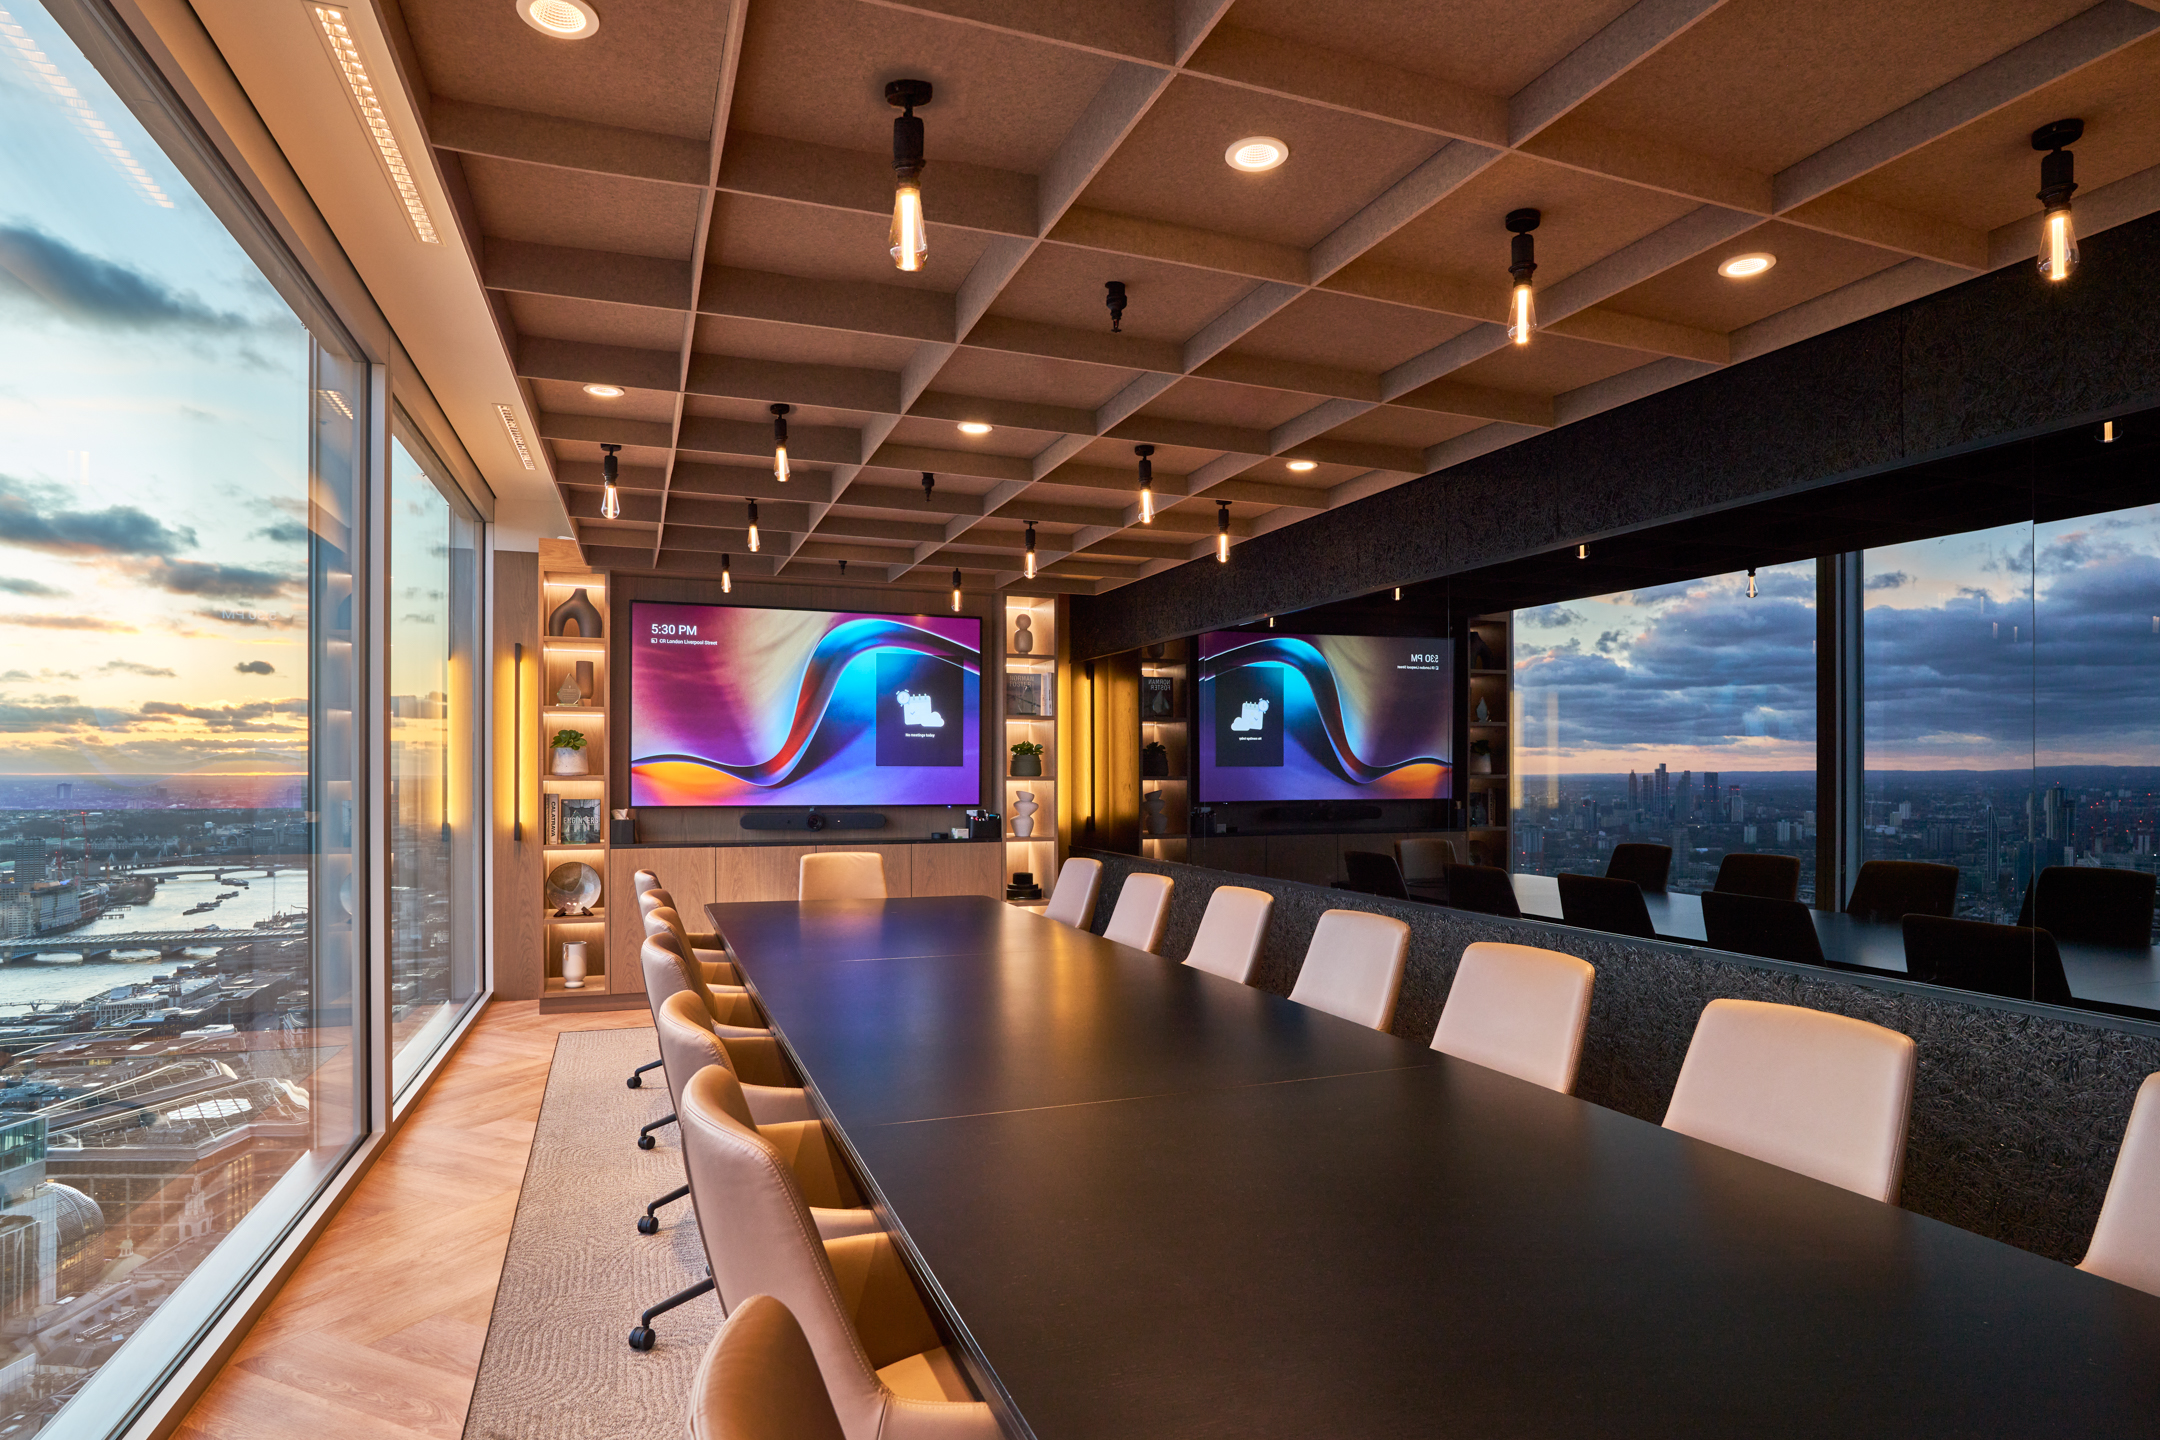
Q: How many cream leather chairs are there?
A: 15